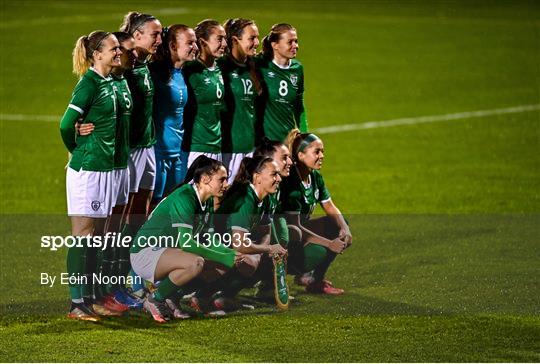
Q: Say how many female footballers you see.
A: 11